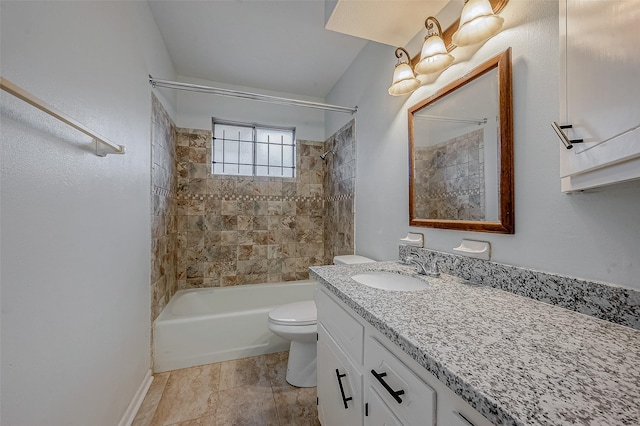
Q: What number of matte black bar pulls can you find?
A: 2